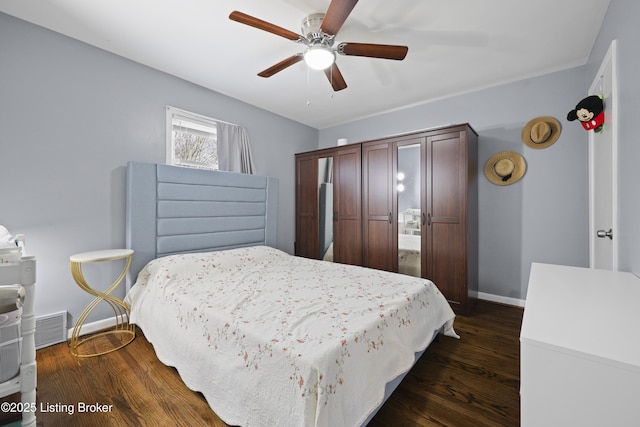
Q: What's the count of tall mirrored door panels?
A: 2